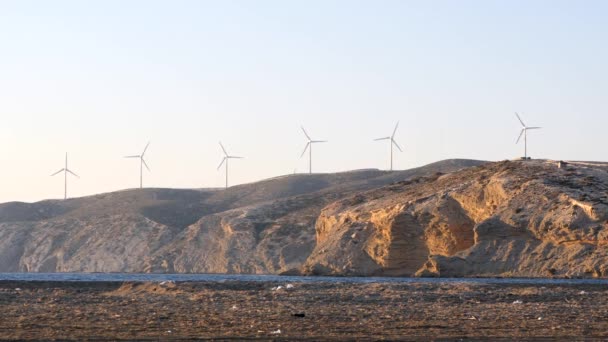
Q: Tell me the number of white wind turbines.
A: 6